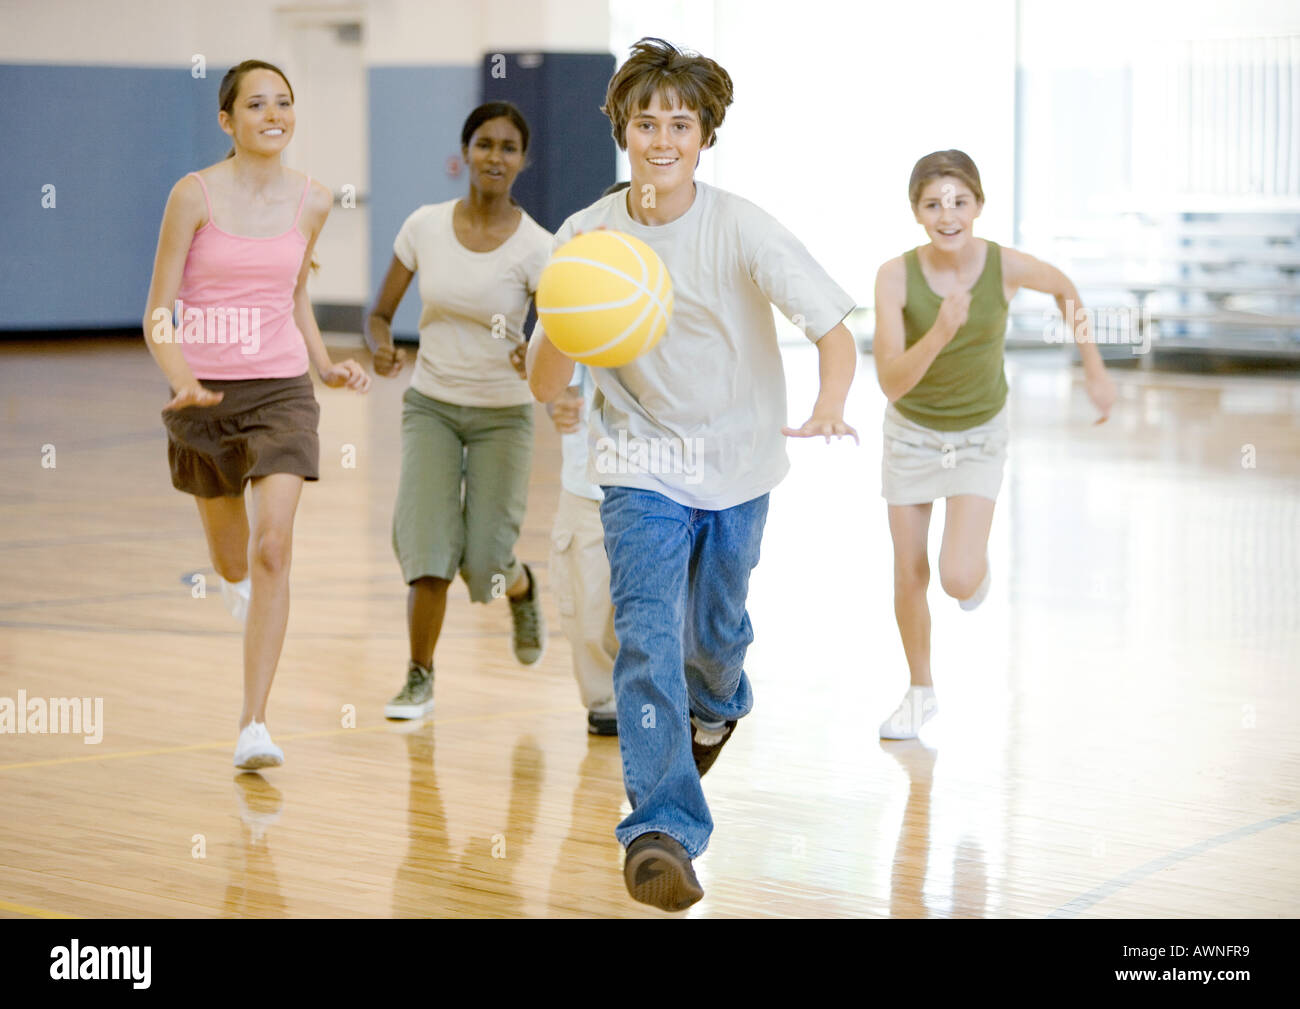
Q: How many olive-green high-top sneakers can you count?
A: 2